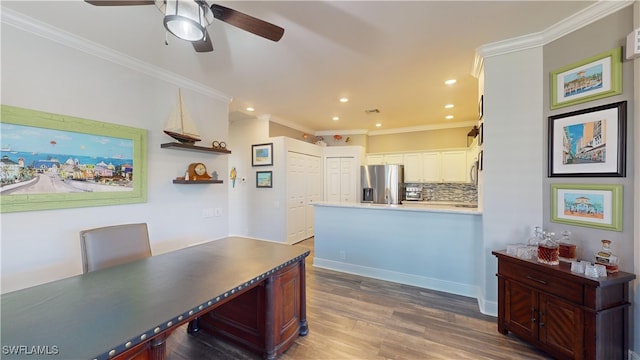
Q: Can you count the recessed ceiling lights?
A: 7